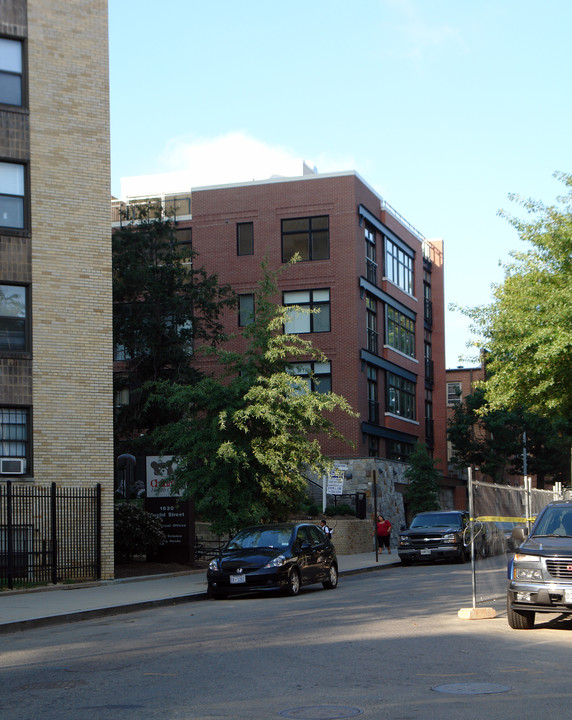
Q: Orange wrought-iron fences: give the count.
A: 0